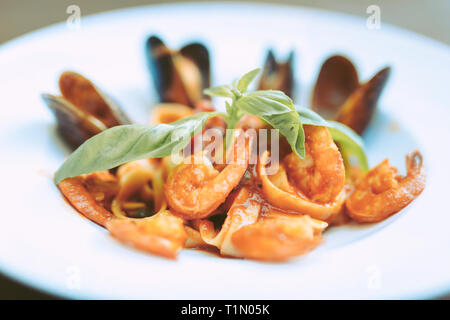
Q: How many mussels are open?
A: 4